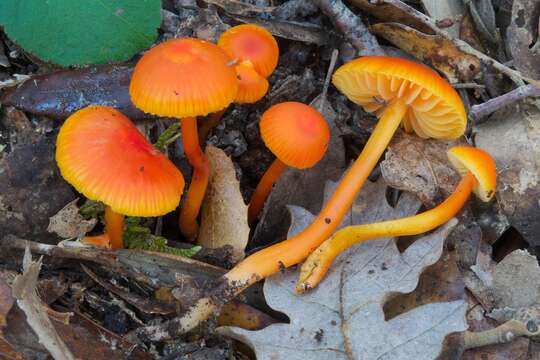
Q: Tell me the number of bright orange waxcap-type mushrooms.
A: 7